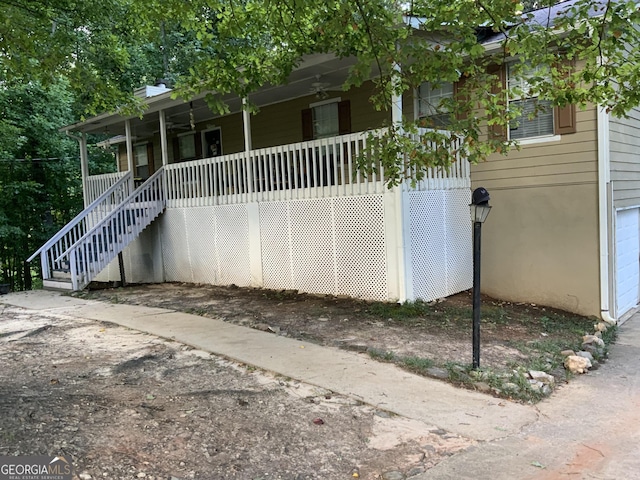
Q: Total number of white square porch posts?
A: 5